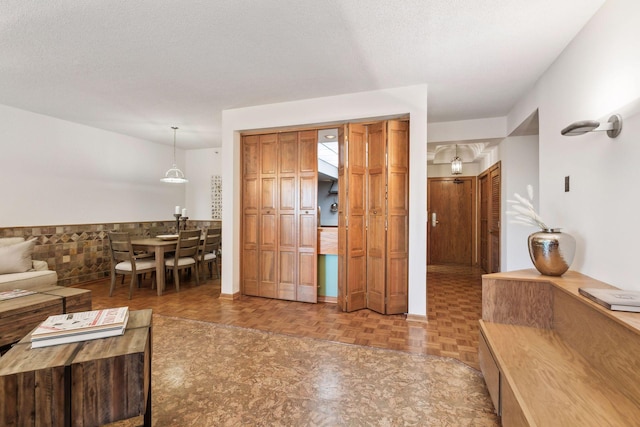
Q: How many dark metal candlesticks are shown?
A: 2